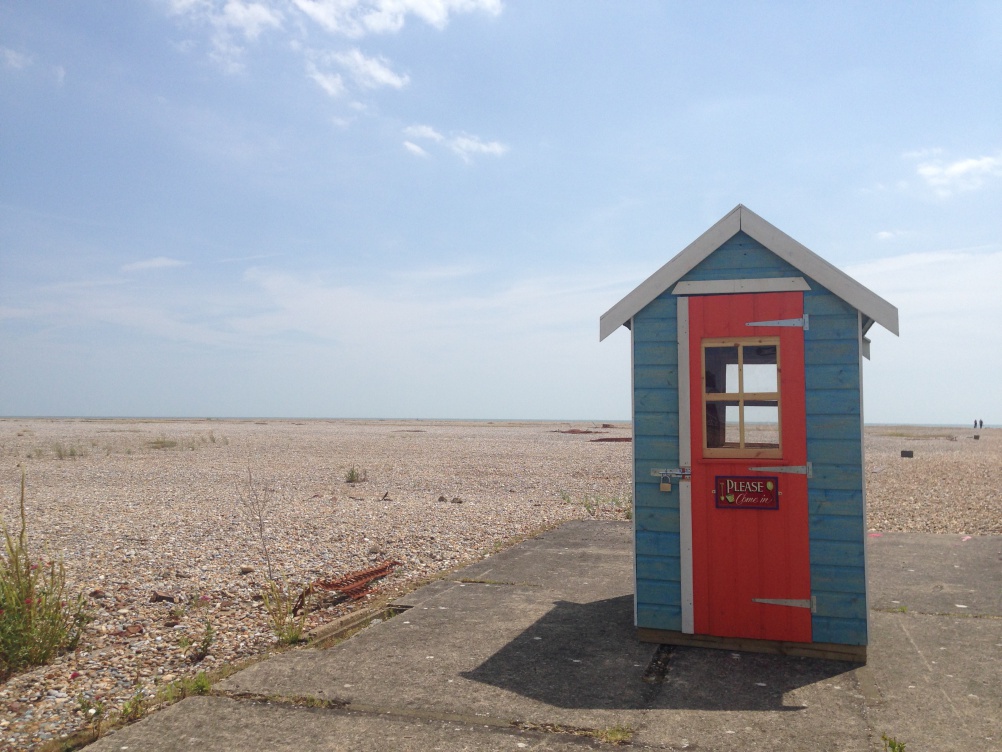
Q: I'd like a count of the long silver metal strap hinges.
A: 3